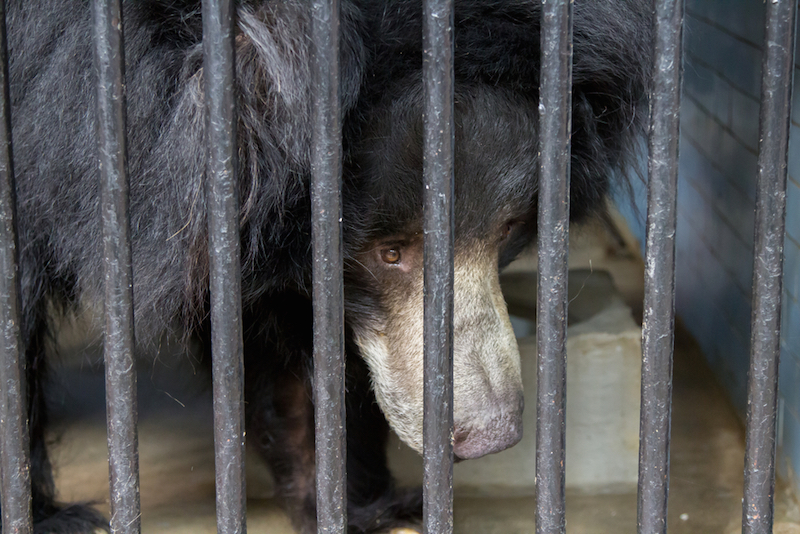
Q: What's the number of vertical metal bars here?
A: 8